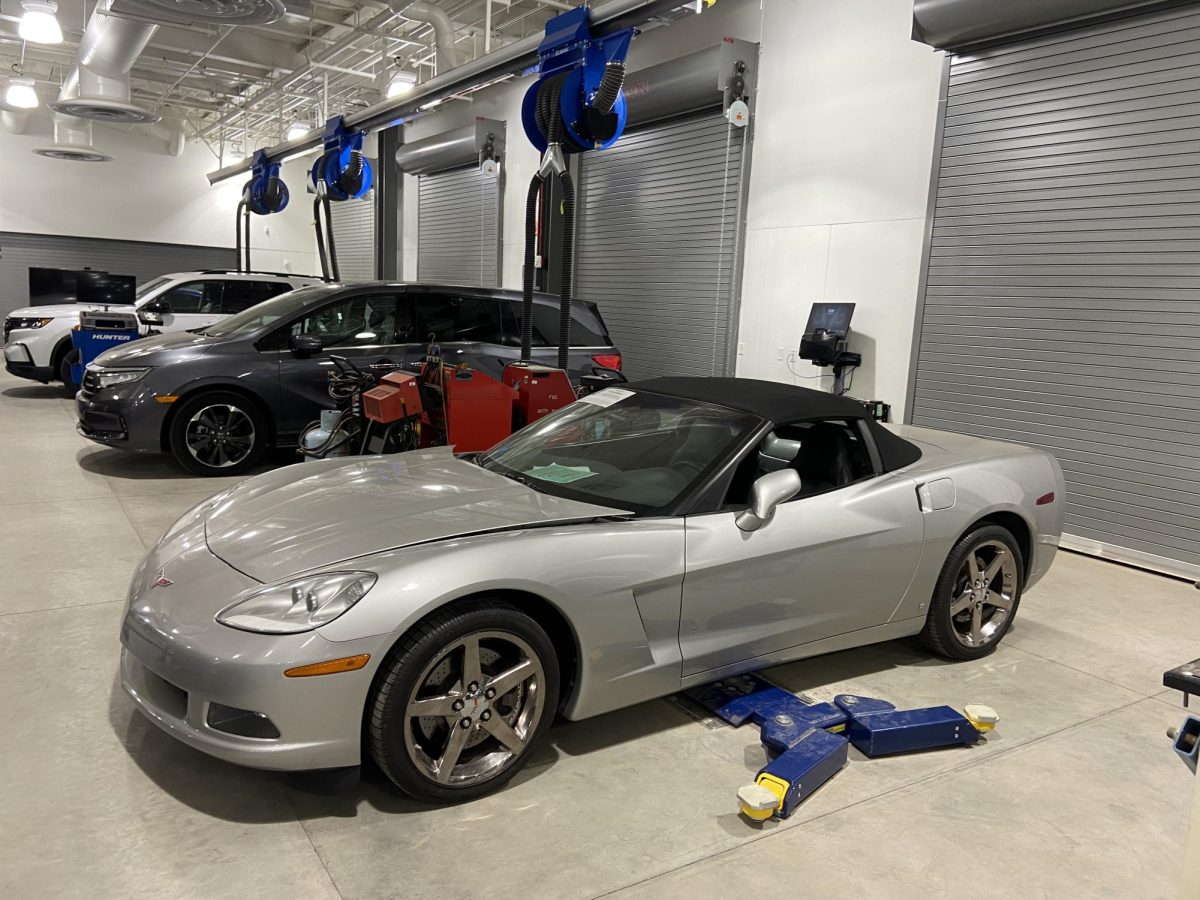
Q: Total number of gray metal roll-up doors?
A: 4